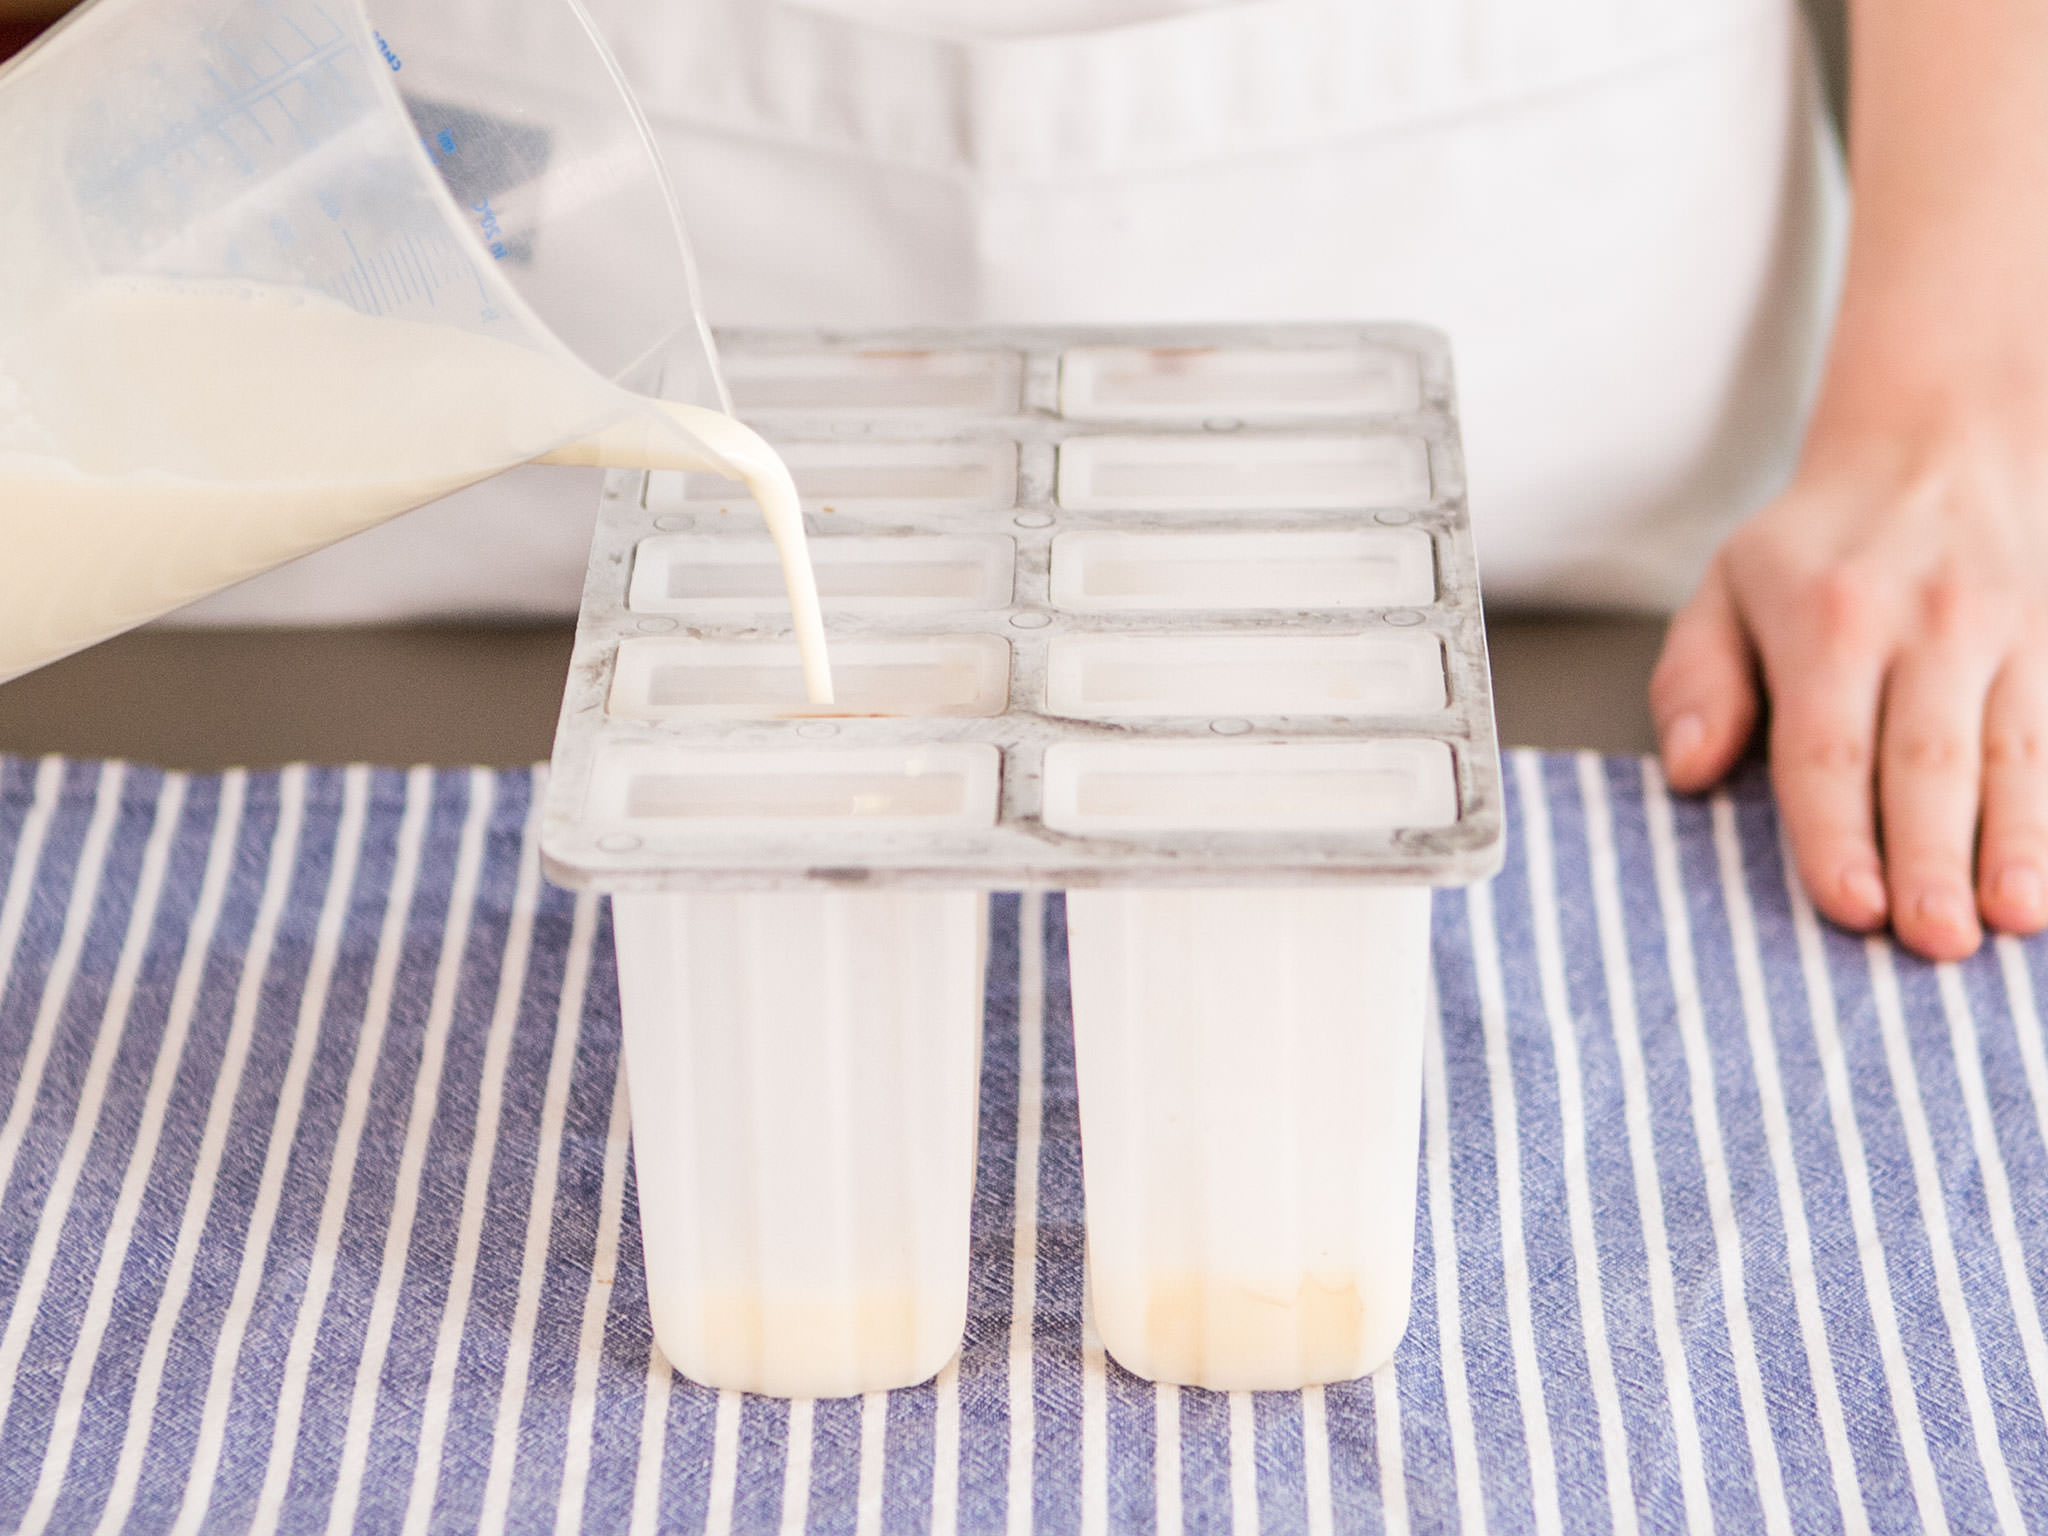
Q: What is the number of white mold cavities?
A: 10